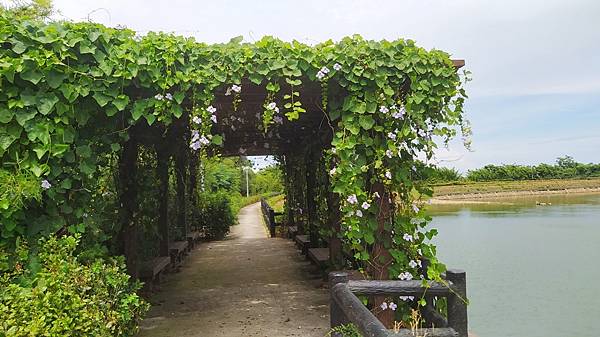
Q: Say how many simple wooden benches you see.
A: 6